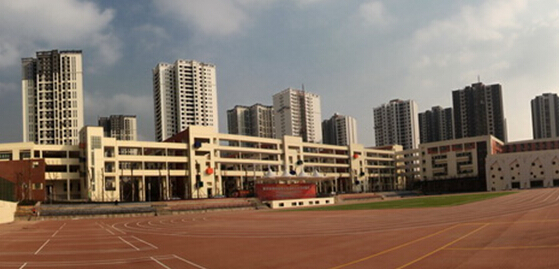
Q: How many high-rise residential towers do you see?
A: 10